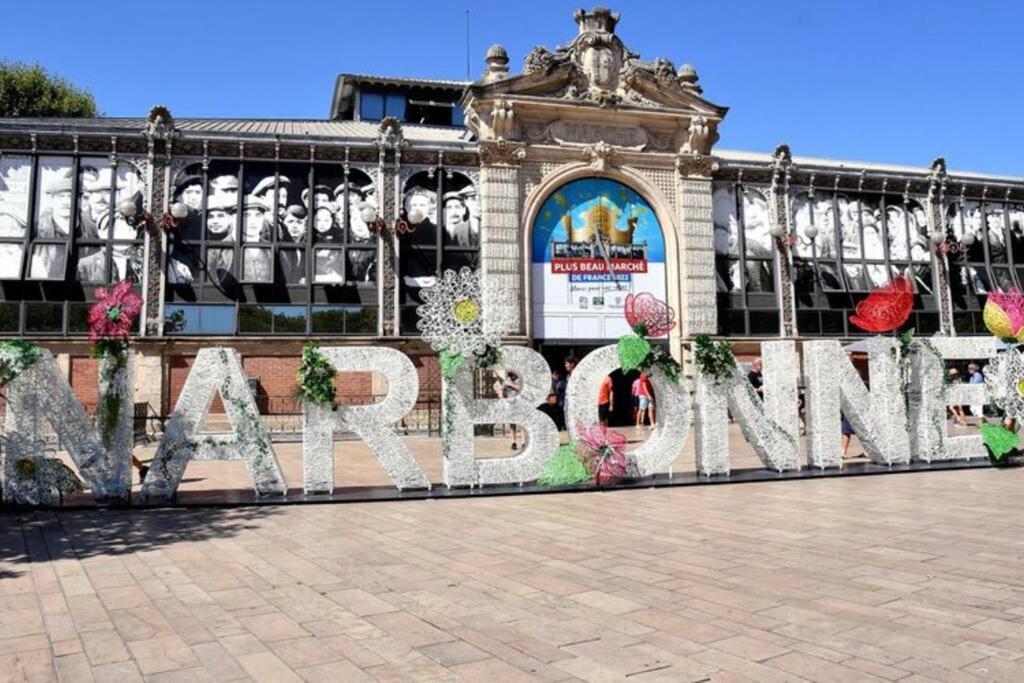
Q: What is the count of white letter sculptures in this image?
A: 8